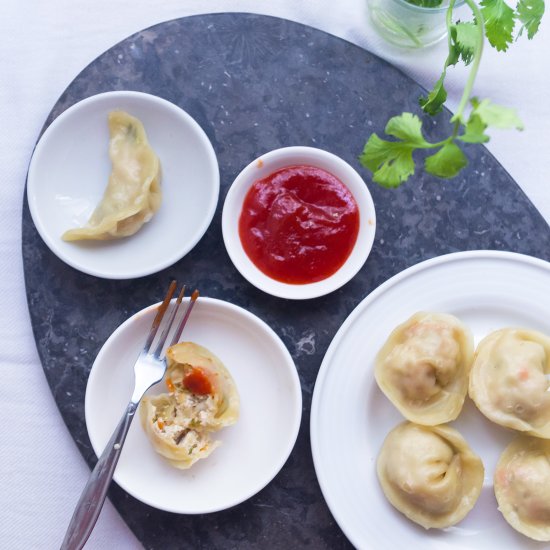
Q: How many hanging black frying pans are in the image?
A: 0